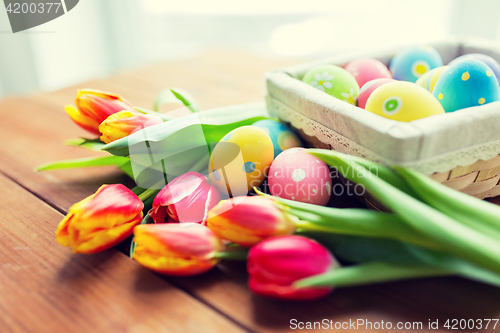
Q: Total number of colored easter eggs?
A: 11